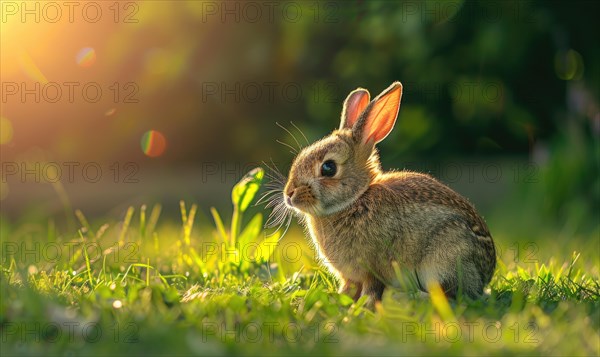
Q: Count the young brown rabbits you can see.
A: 1